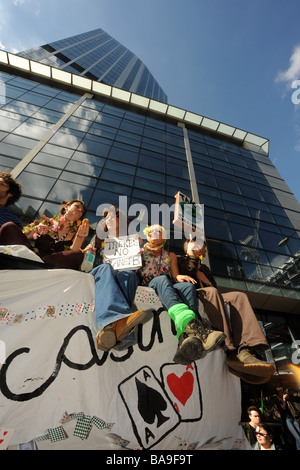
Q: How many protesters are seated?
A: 5